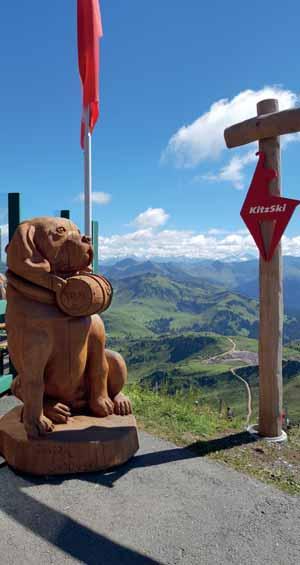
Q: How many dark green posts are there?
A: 3